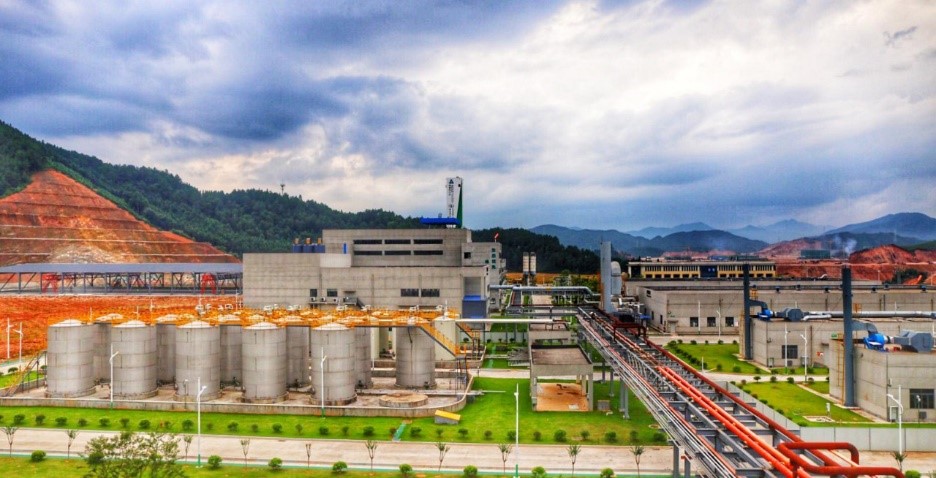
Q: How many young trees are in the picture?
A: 11